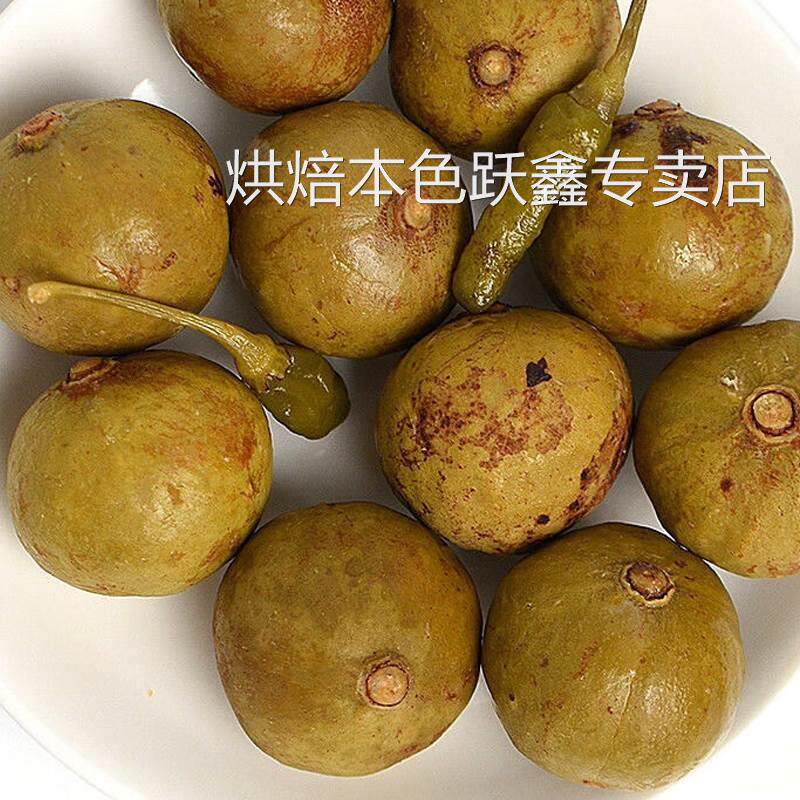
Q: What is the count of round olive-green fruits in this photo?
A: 10